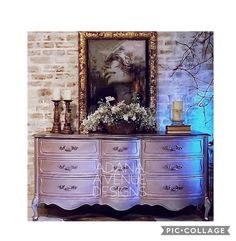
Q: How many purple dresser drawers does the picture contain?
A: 9